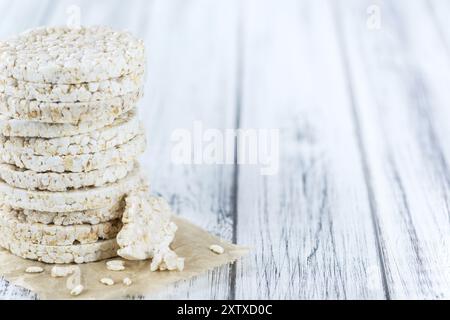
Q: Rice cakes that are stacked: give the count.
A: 11